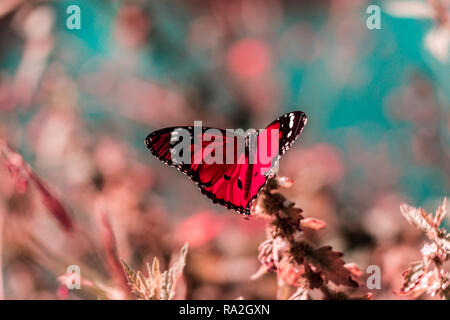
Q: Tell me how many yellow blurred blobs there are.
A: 0